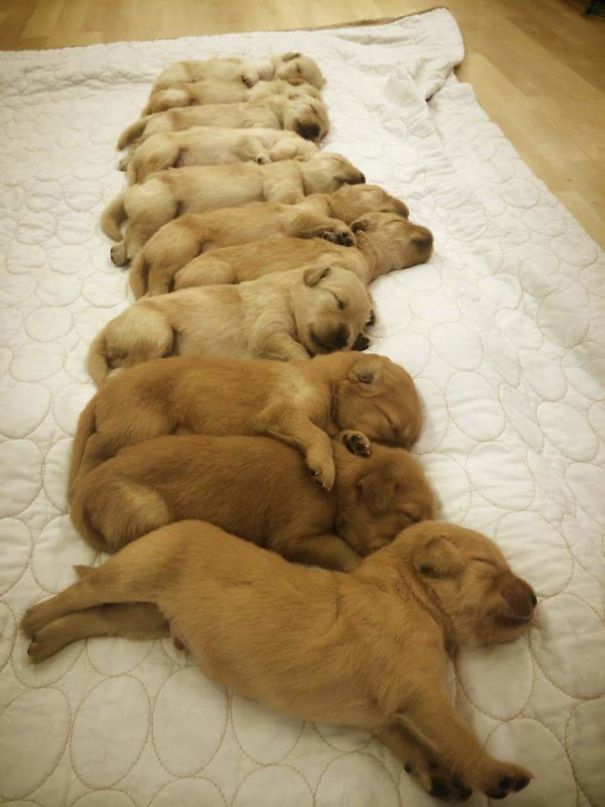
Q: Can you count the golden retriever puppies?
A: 11